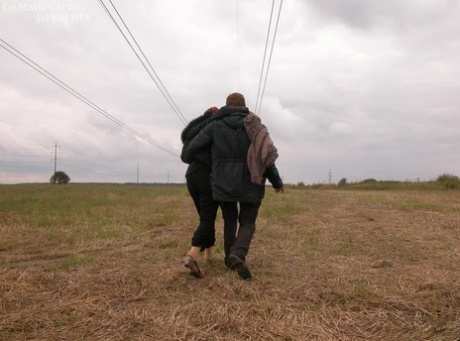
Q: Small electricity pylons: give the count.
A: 4